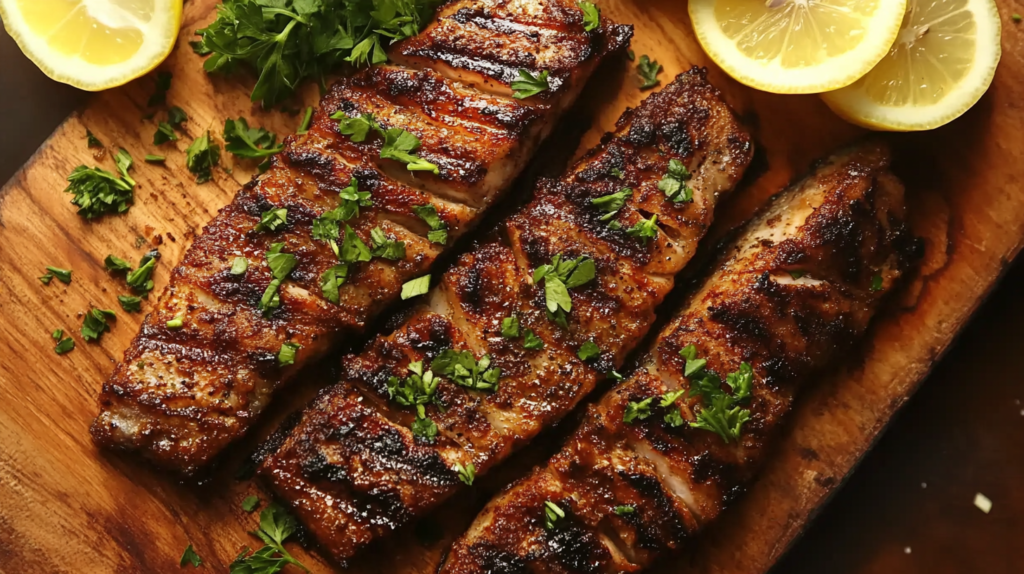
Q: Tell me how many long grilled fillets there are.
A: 3